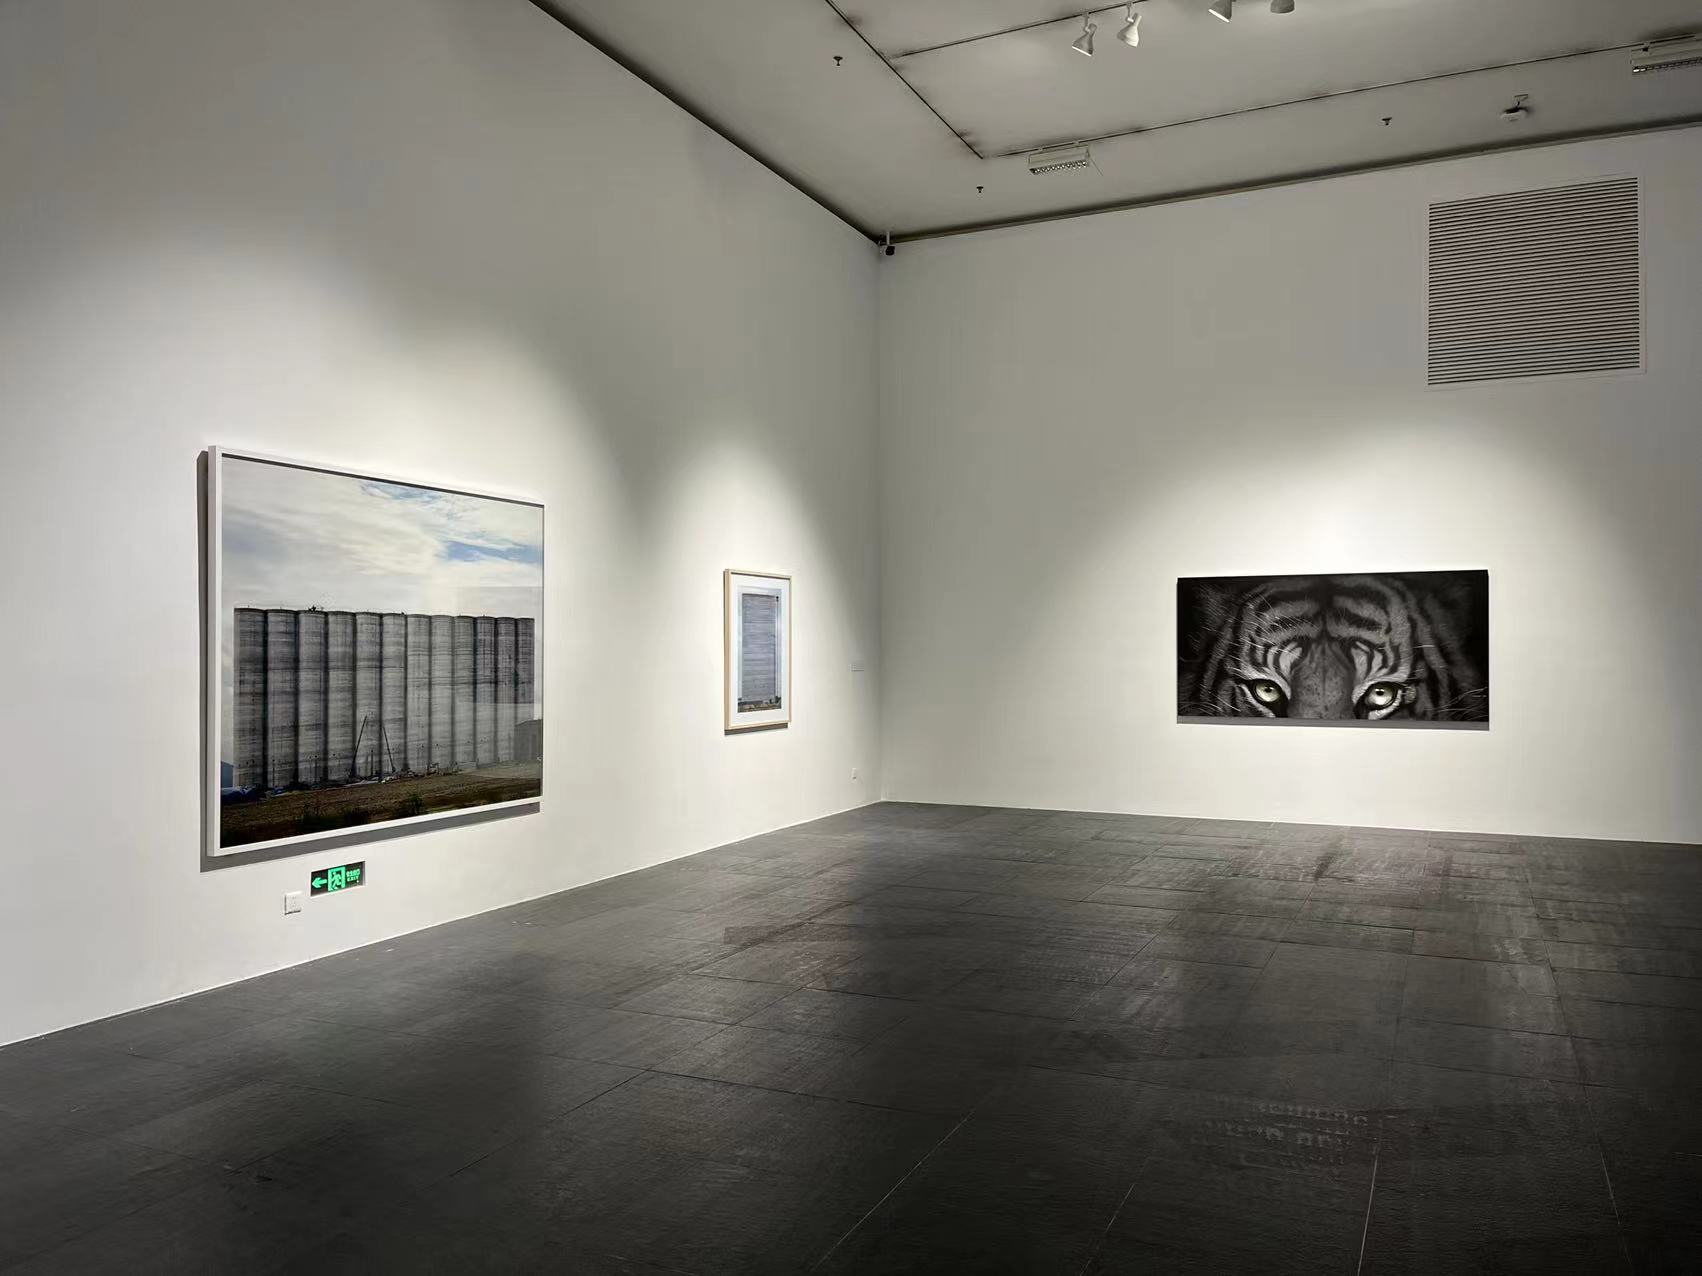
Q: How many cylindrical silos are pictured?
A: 12